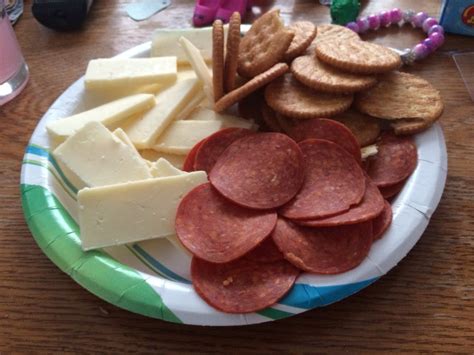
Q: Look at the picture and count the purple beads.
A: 11